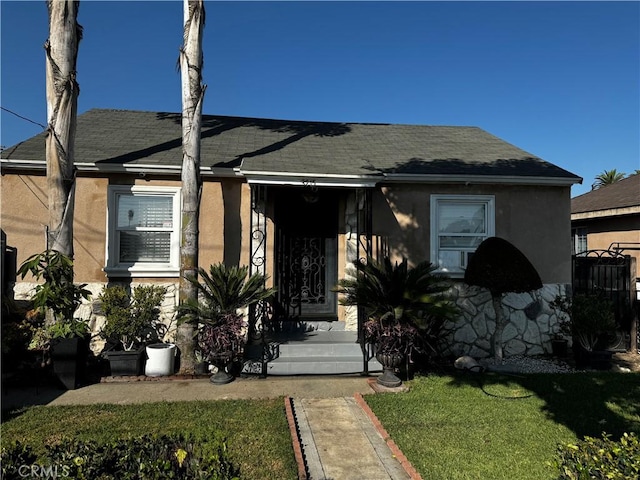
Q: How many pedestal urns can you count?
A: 2